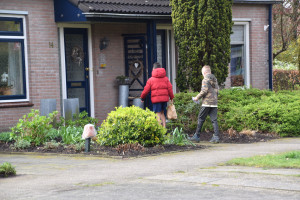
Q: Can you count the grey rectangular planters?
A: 2